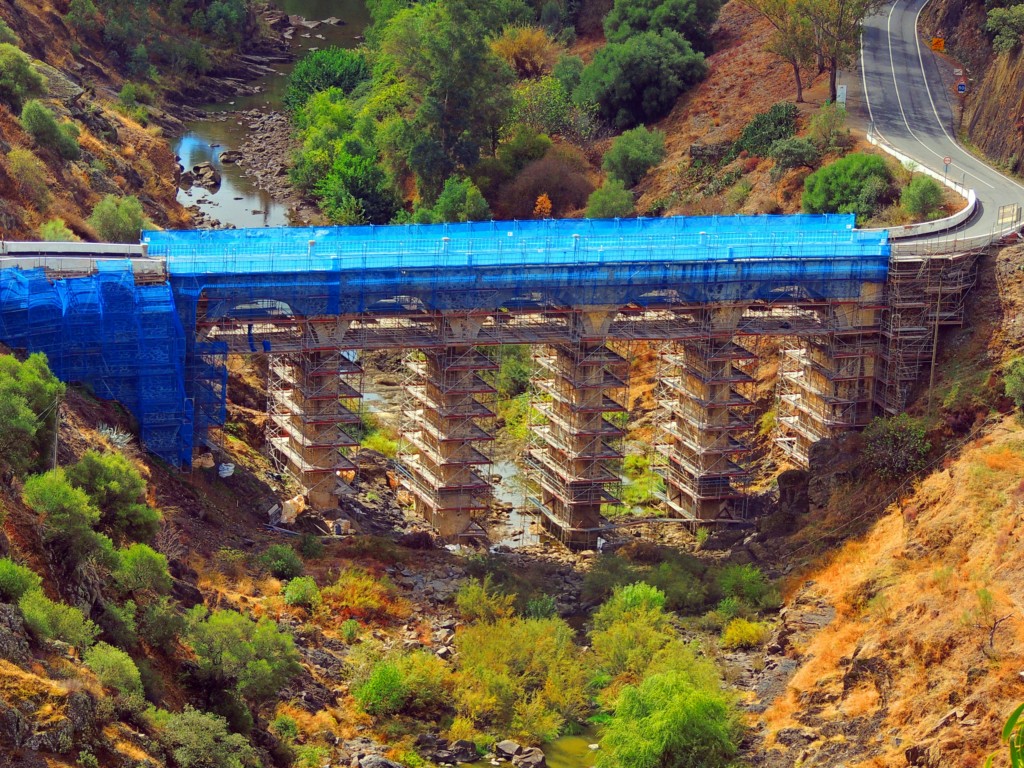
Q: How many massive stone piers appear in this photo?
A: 5